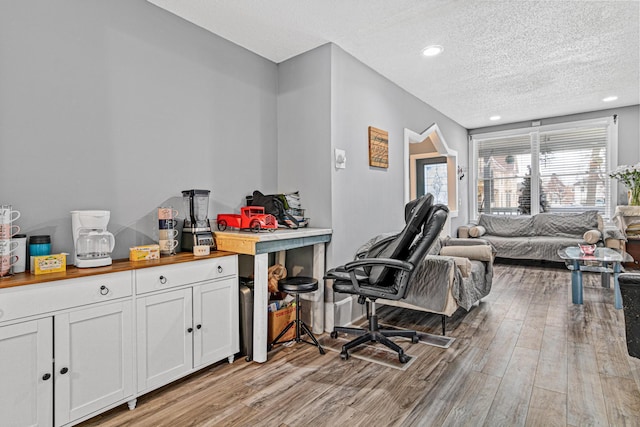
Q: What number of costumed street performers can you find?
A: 0